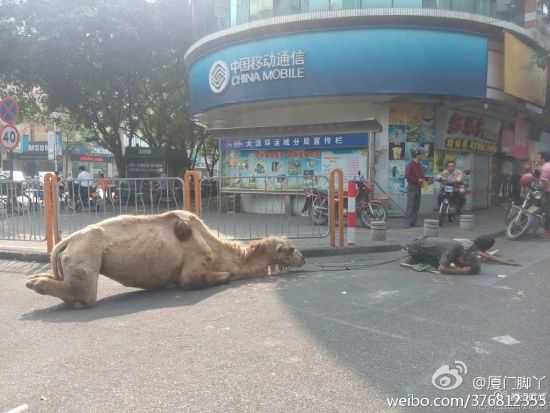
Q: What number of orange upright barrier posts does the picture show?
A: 3